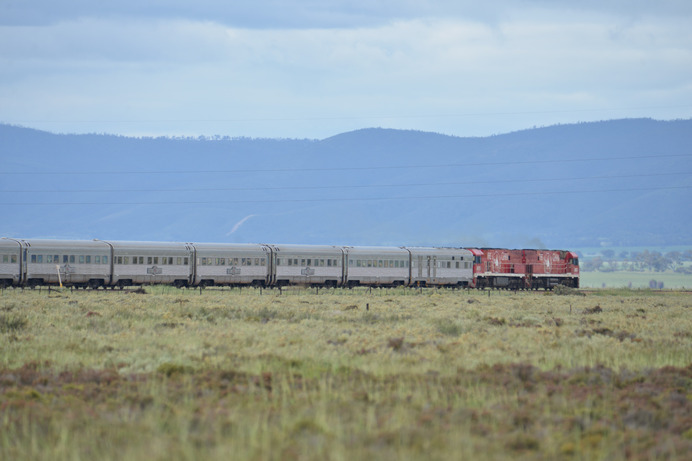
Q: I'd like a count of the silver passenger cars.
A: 7